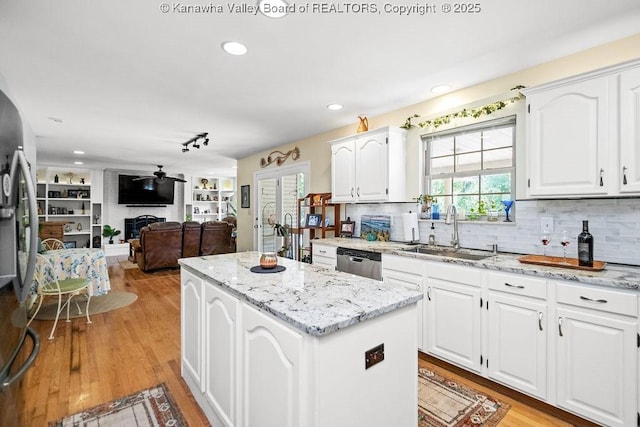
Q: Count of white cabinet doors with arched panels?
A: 7